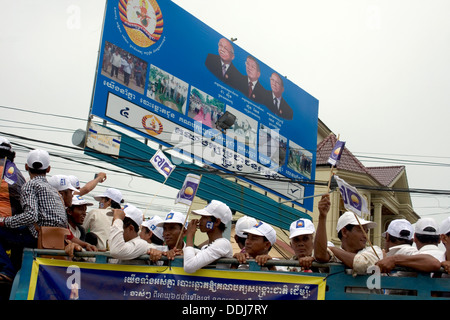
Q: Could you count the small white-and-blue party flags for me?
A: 5